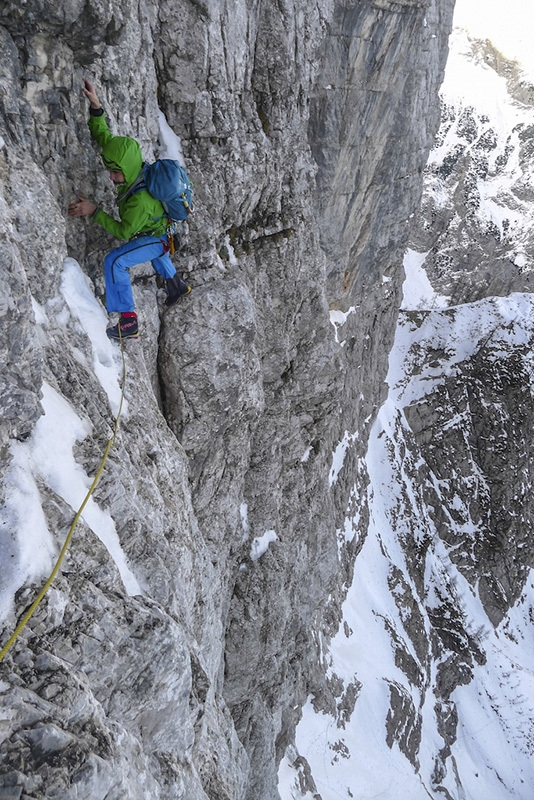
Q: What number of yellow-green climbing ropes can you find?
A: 1